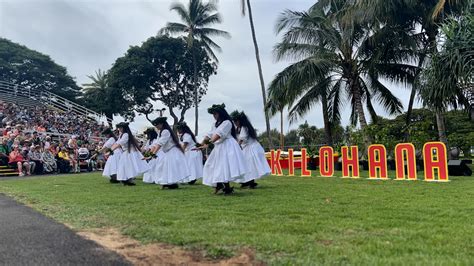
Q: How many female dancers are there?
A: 7